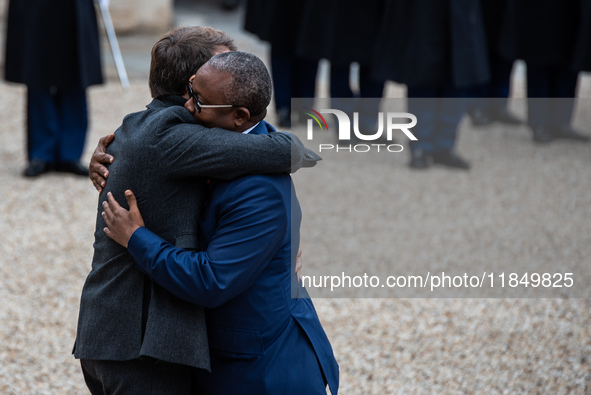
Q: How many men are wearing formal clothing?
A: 2